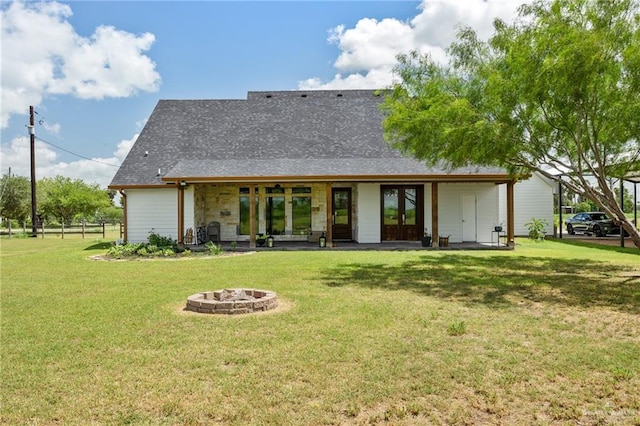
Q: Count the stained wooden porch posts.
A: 5